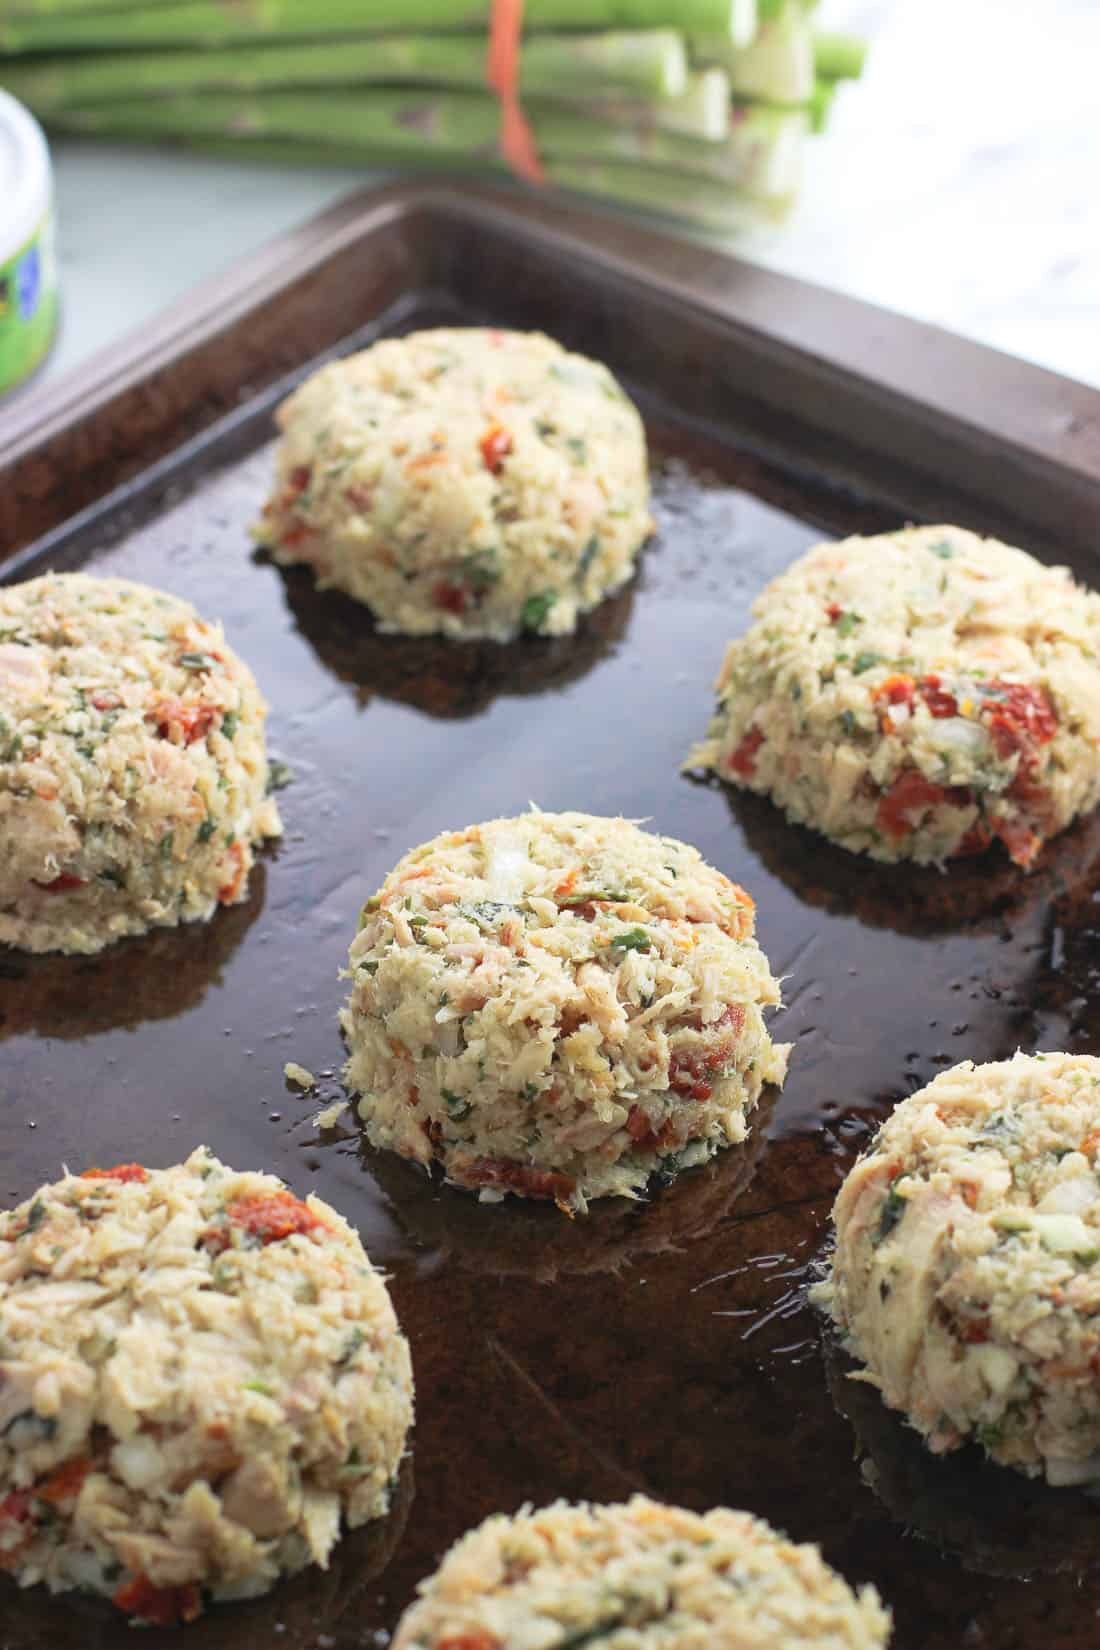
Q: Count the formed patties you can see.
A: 7